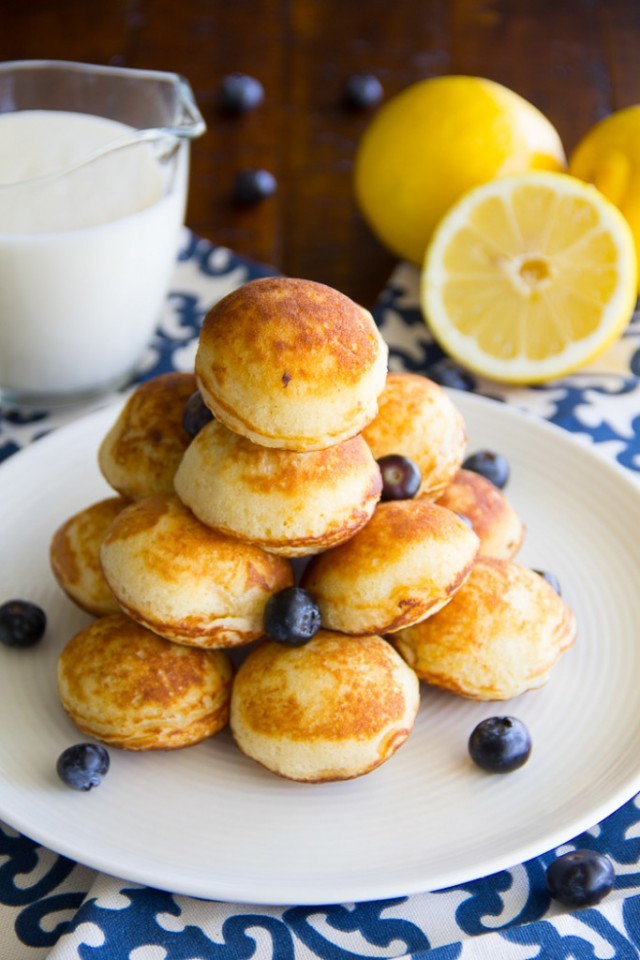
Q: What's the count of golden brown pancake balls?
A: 11